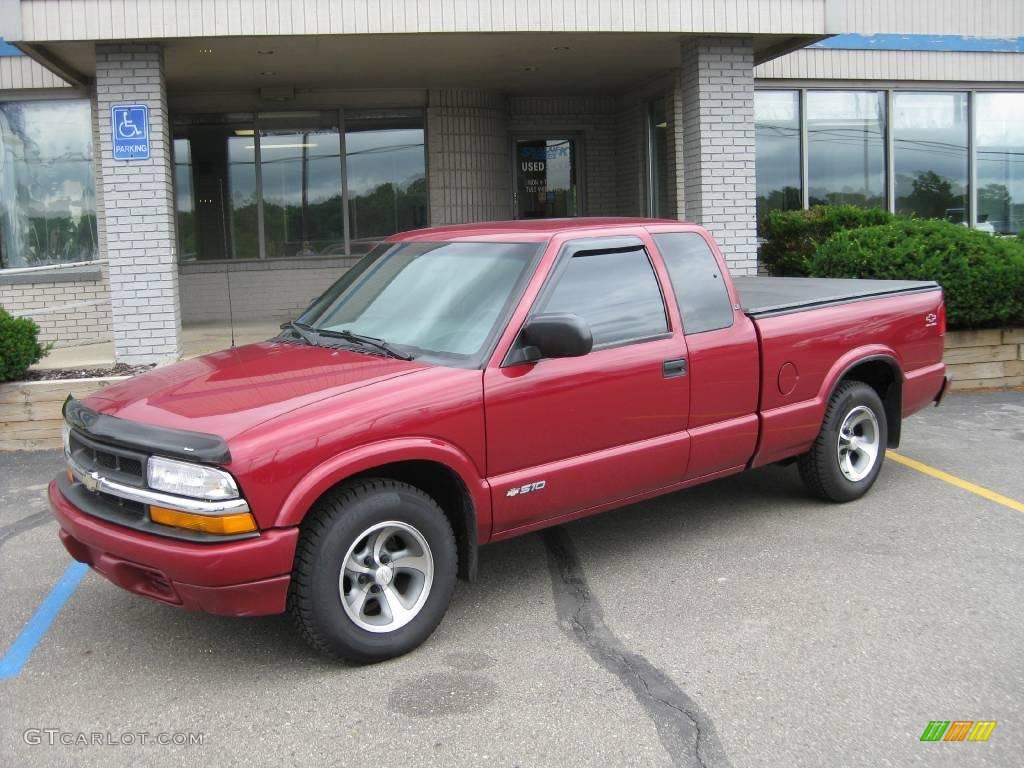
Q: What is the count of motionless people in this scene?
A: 0